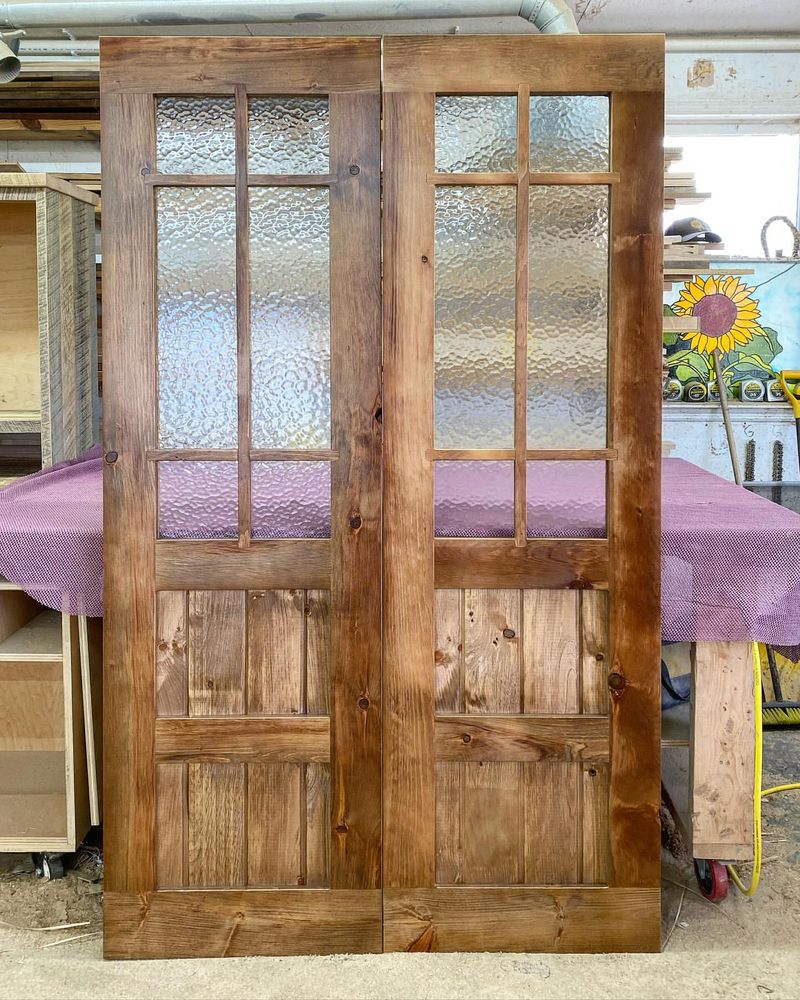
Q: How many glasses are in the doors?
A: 12